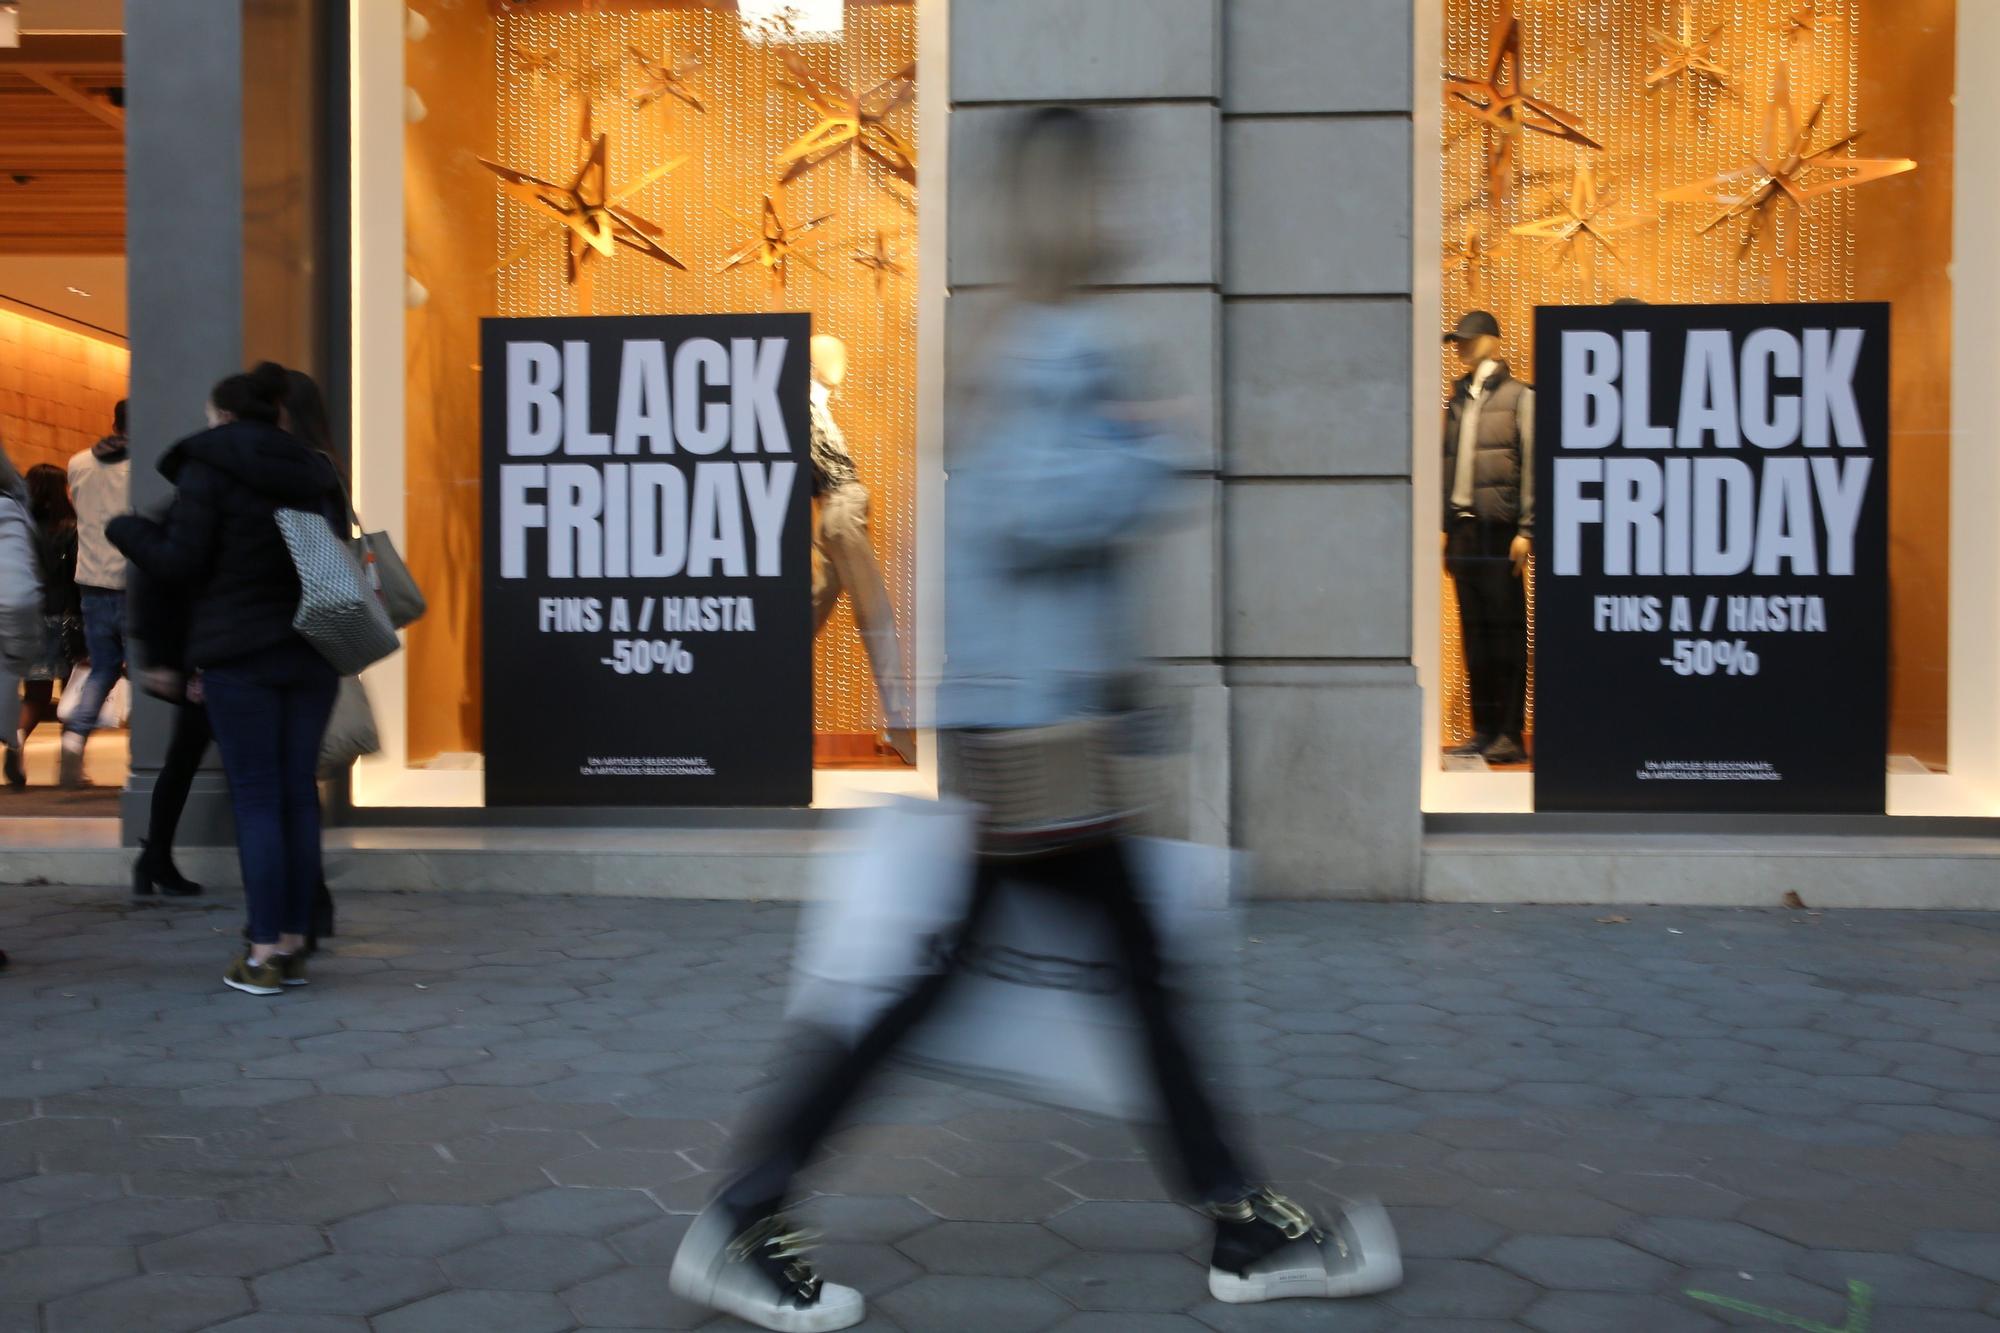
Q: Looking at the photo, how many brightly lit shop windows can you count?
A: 2